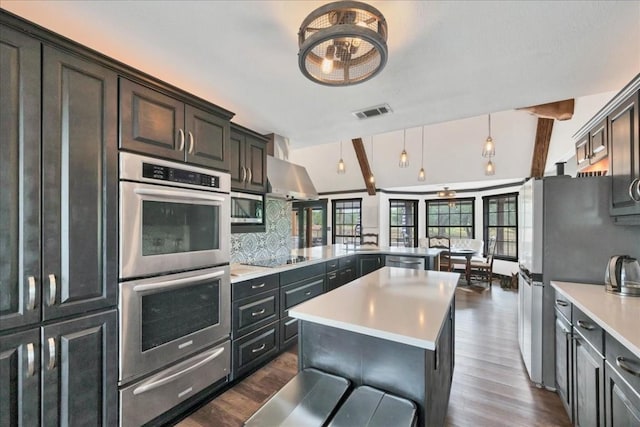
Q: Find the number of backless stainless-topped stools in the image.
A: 2